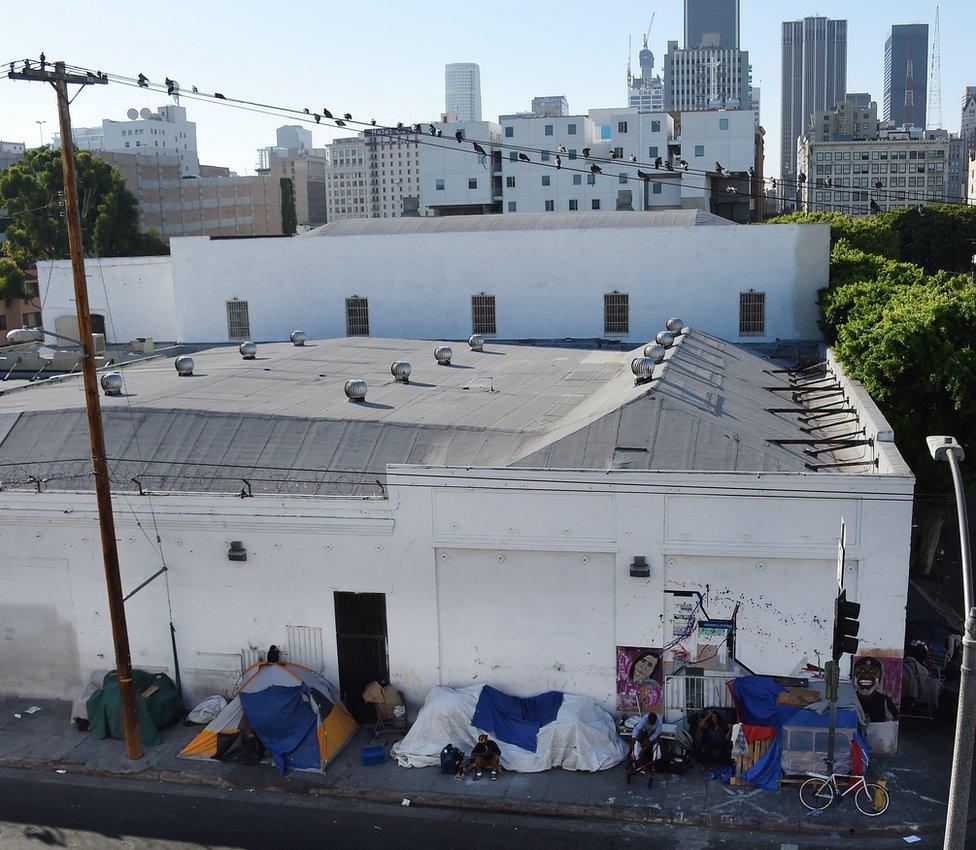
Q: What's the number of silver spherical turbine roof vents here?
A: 12